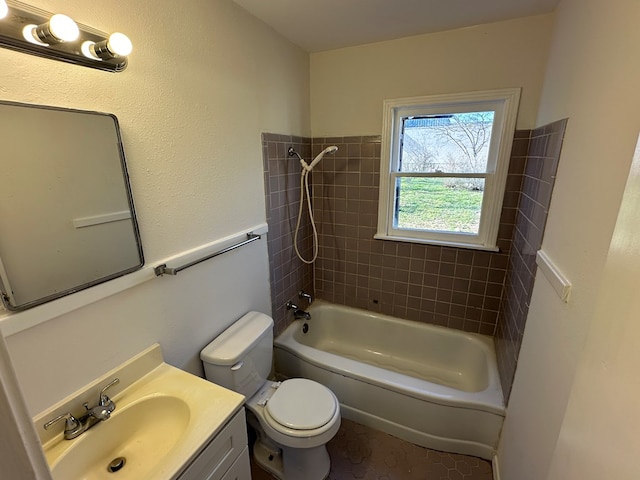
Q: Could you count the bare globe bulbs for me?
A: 3